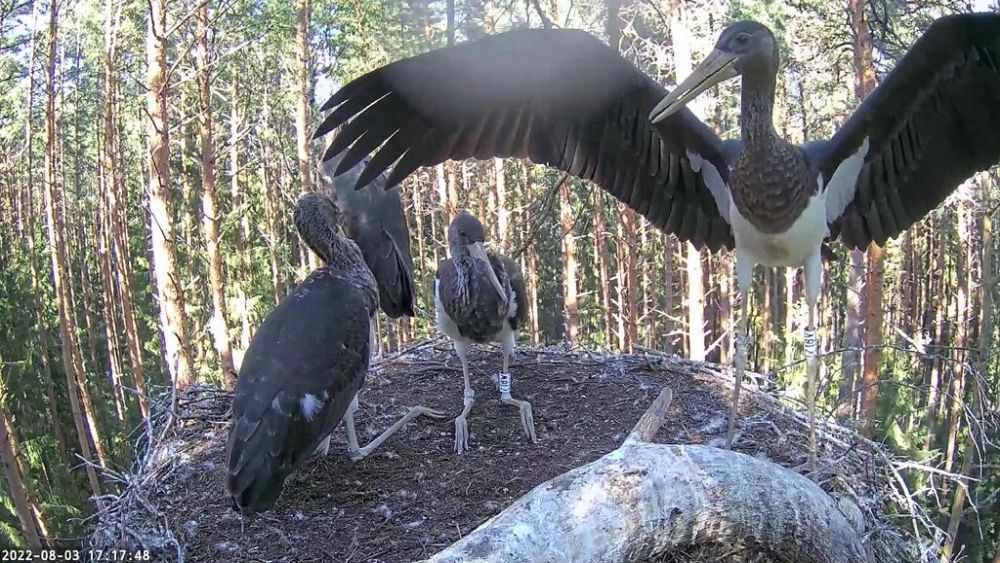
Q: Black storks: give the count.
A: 4